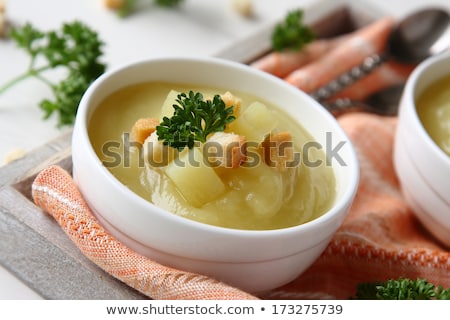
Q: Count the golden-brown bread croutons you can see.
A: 5